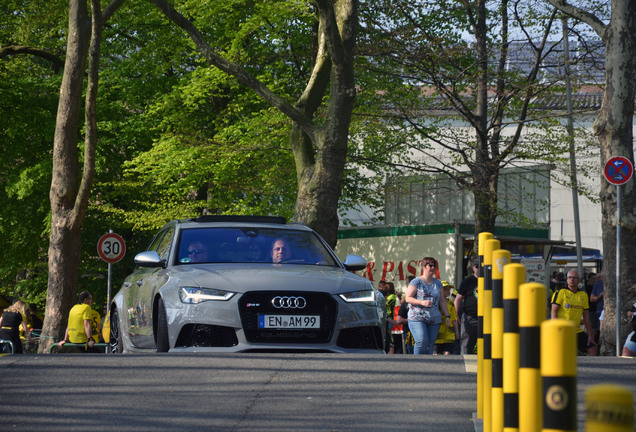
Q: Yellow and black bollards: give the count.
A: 7